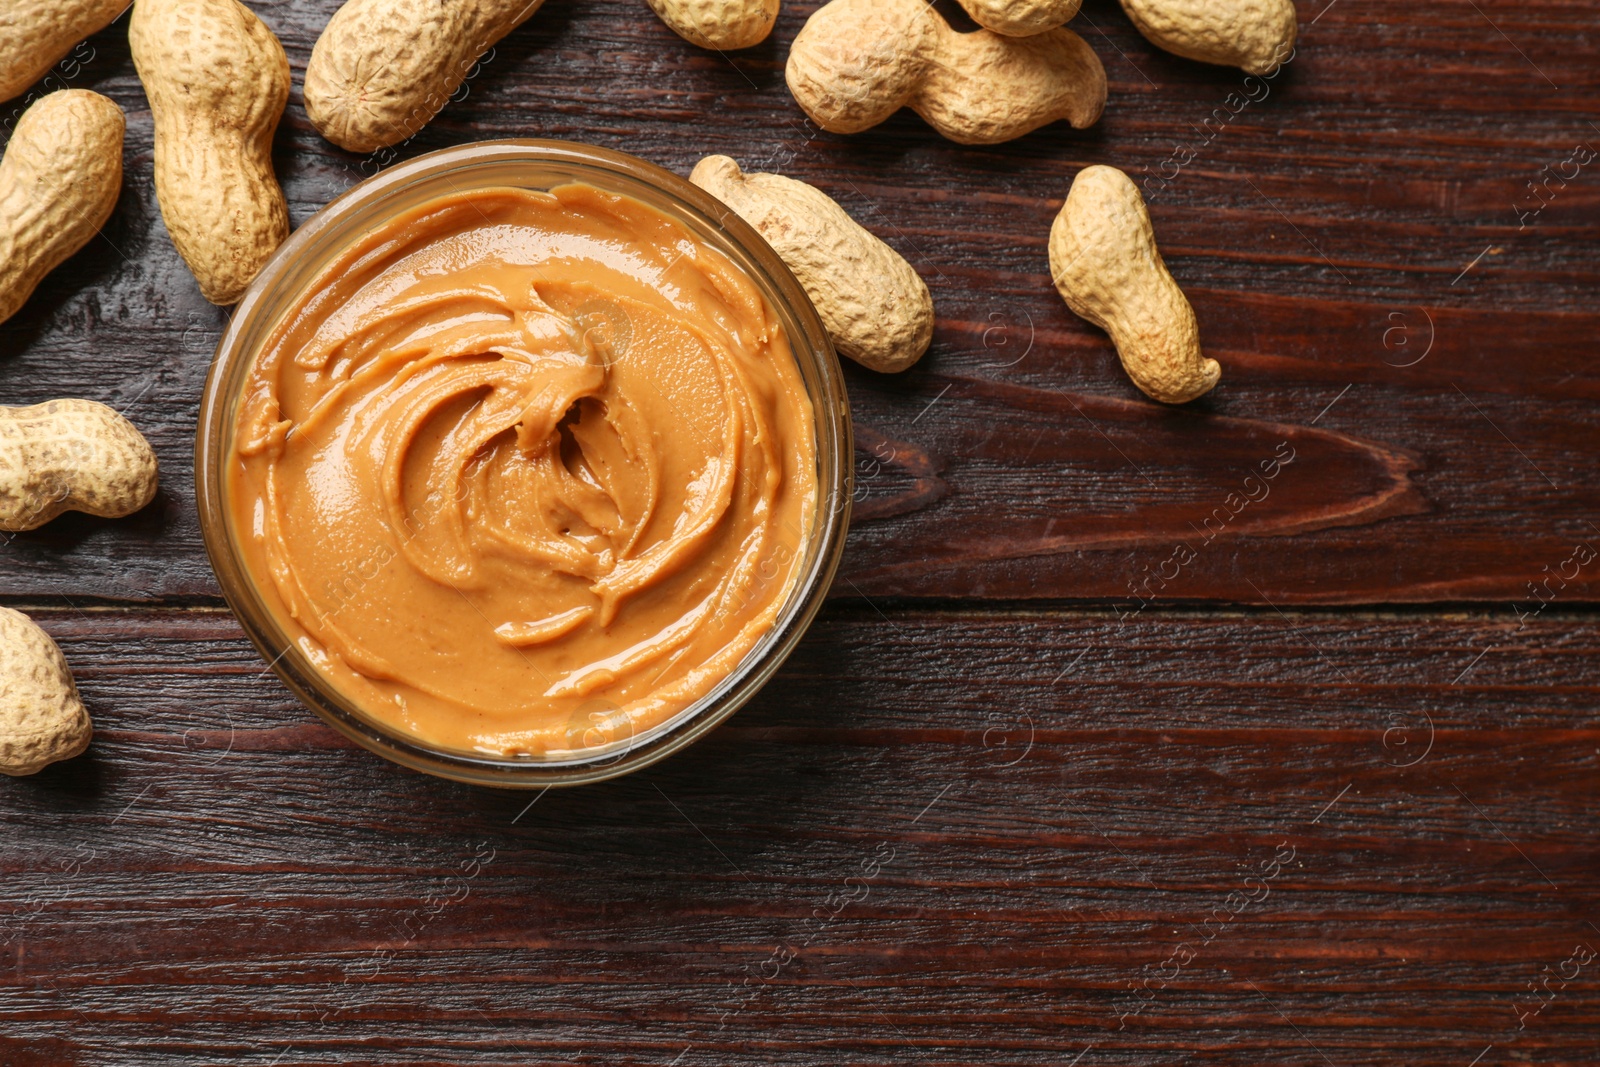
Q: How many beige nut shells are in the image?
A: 12